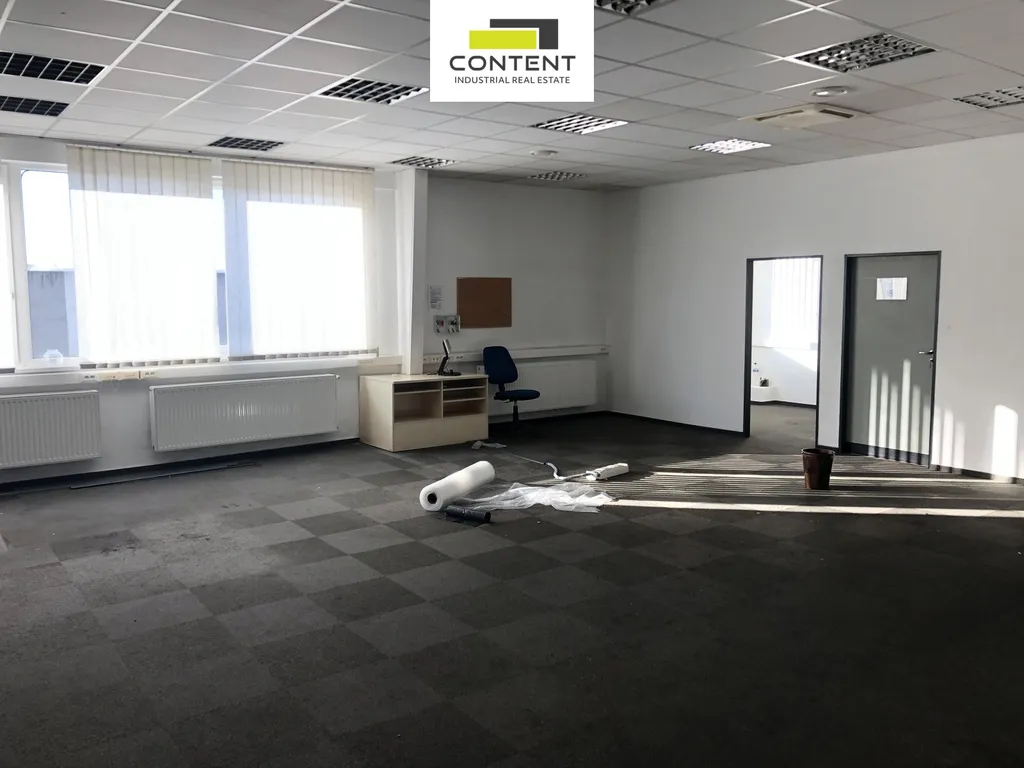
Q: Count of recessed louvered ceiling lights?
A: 11